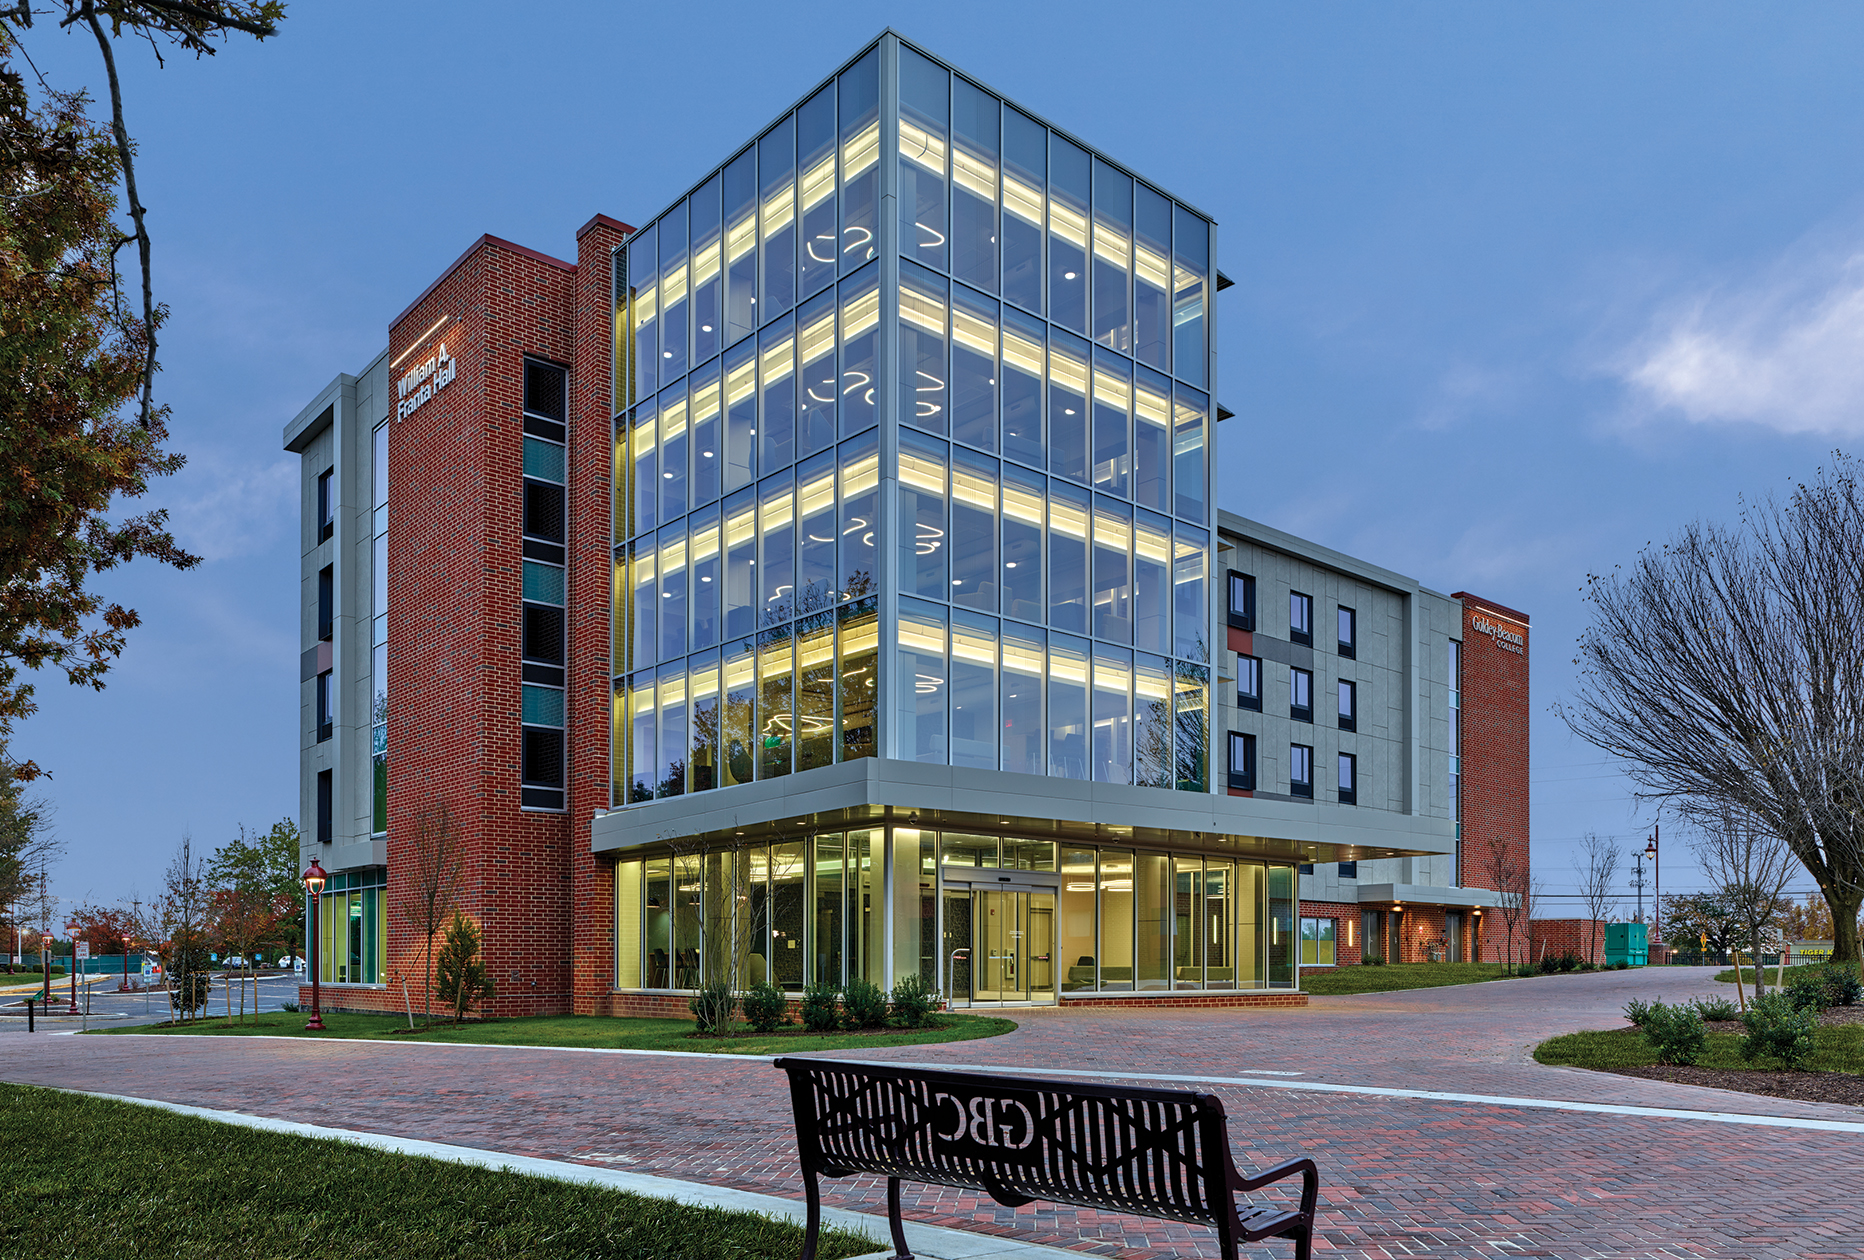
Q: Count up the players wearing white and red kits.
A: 0